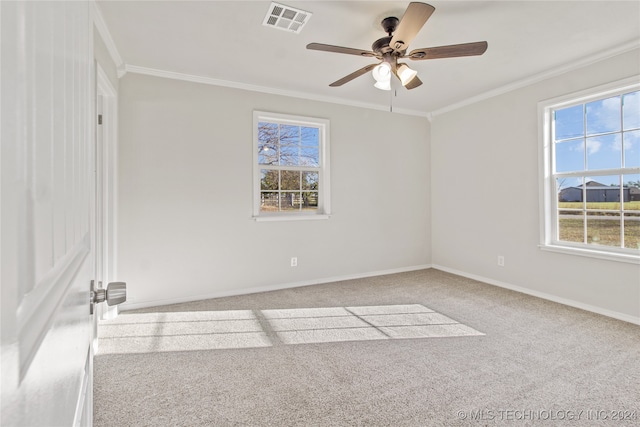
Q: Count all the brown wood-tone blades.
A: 5